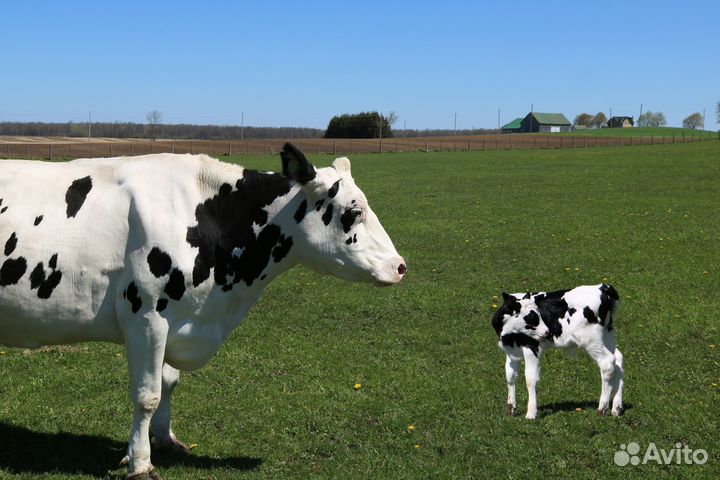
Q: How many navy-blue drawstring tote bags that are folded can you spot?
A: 0